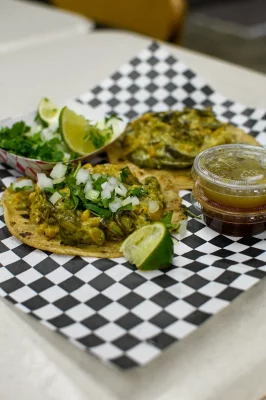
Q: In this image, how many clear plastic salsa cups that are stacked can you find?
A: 2